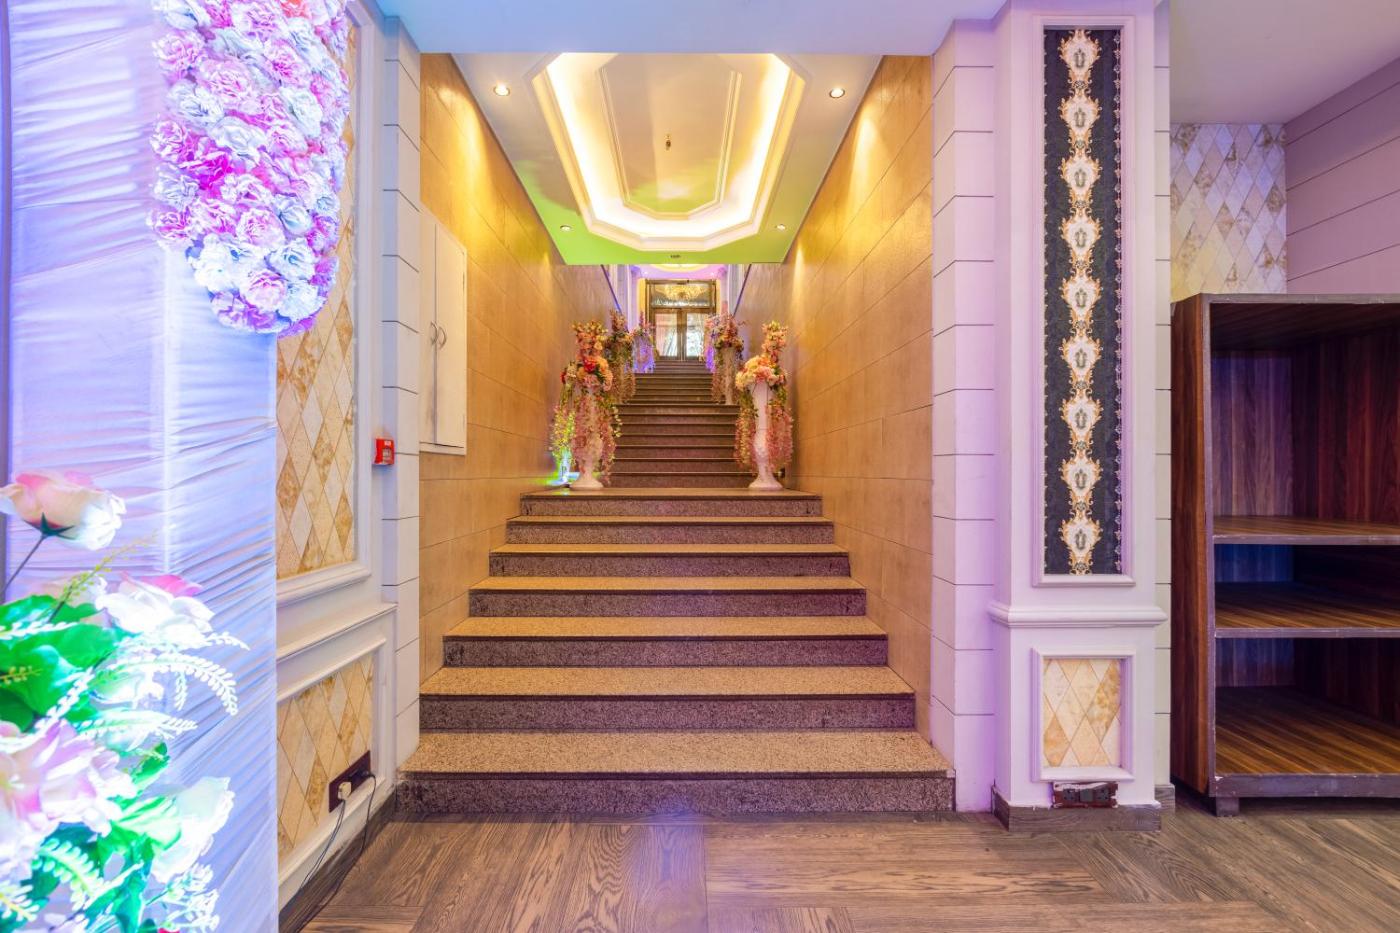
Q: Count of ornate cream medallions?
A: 9